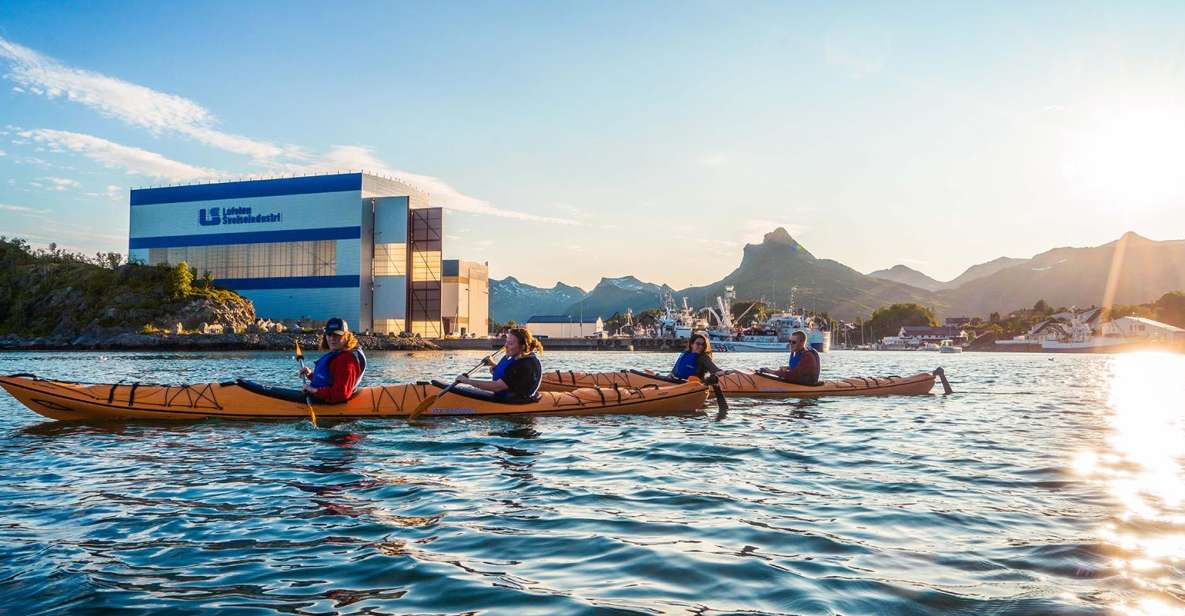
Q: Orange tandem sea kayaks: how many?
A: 2